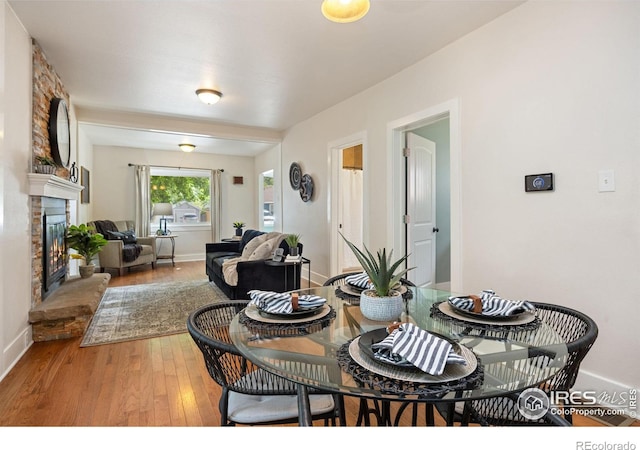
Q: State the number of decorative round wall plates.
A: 2